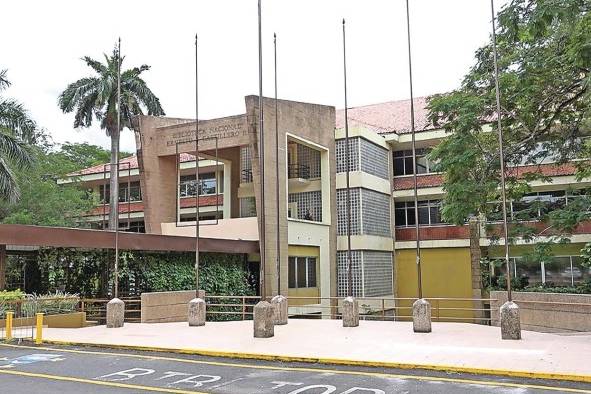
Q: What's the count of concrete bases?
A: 7